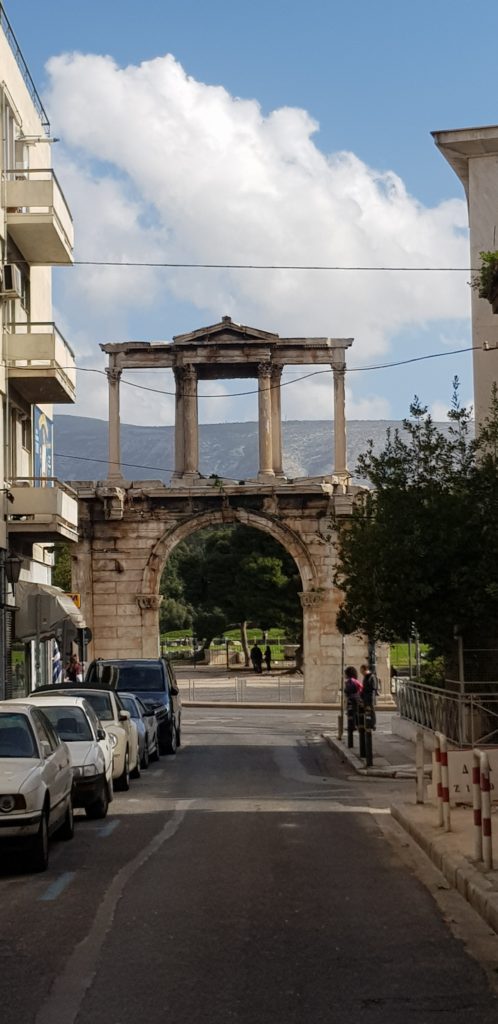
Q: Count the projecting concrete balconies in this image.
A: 3